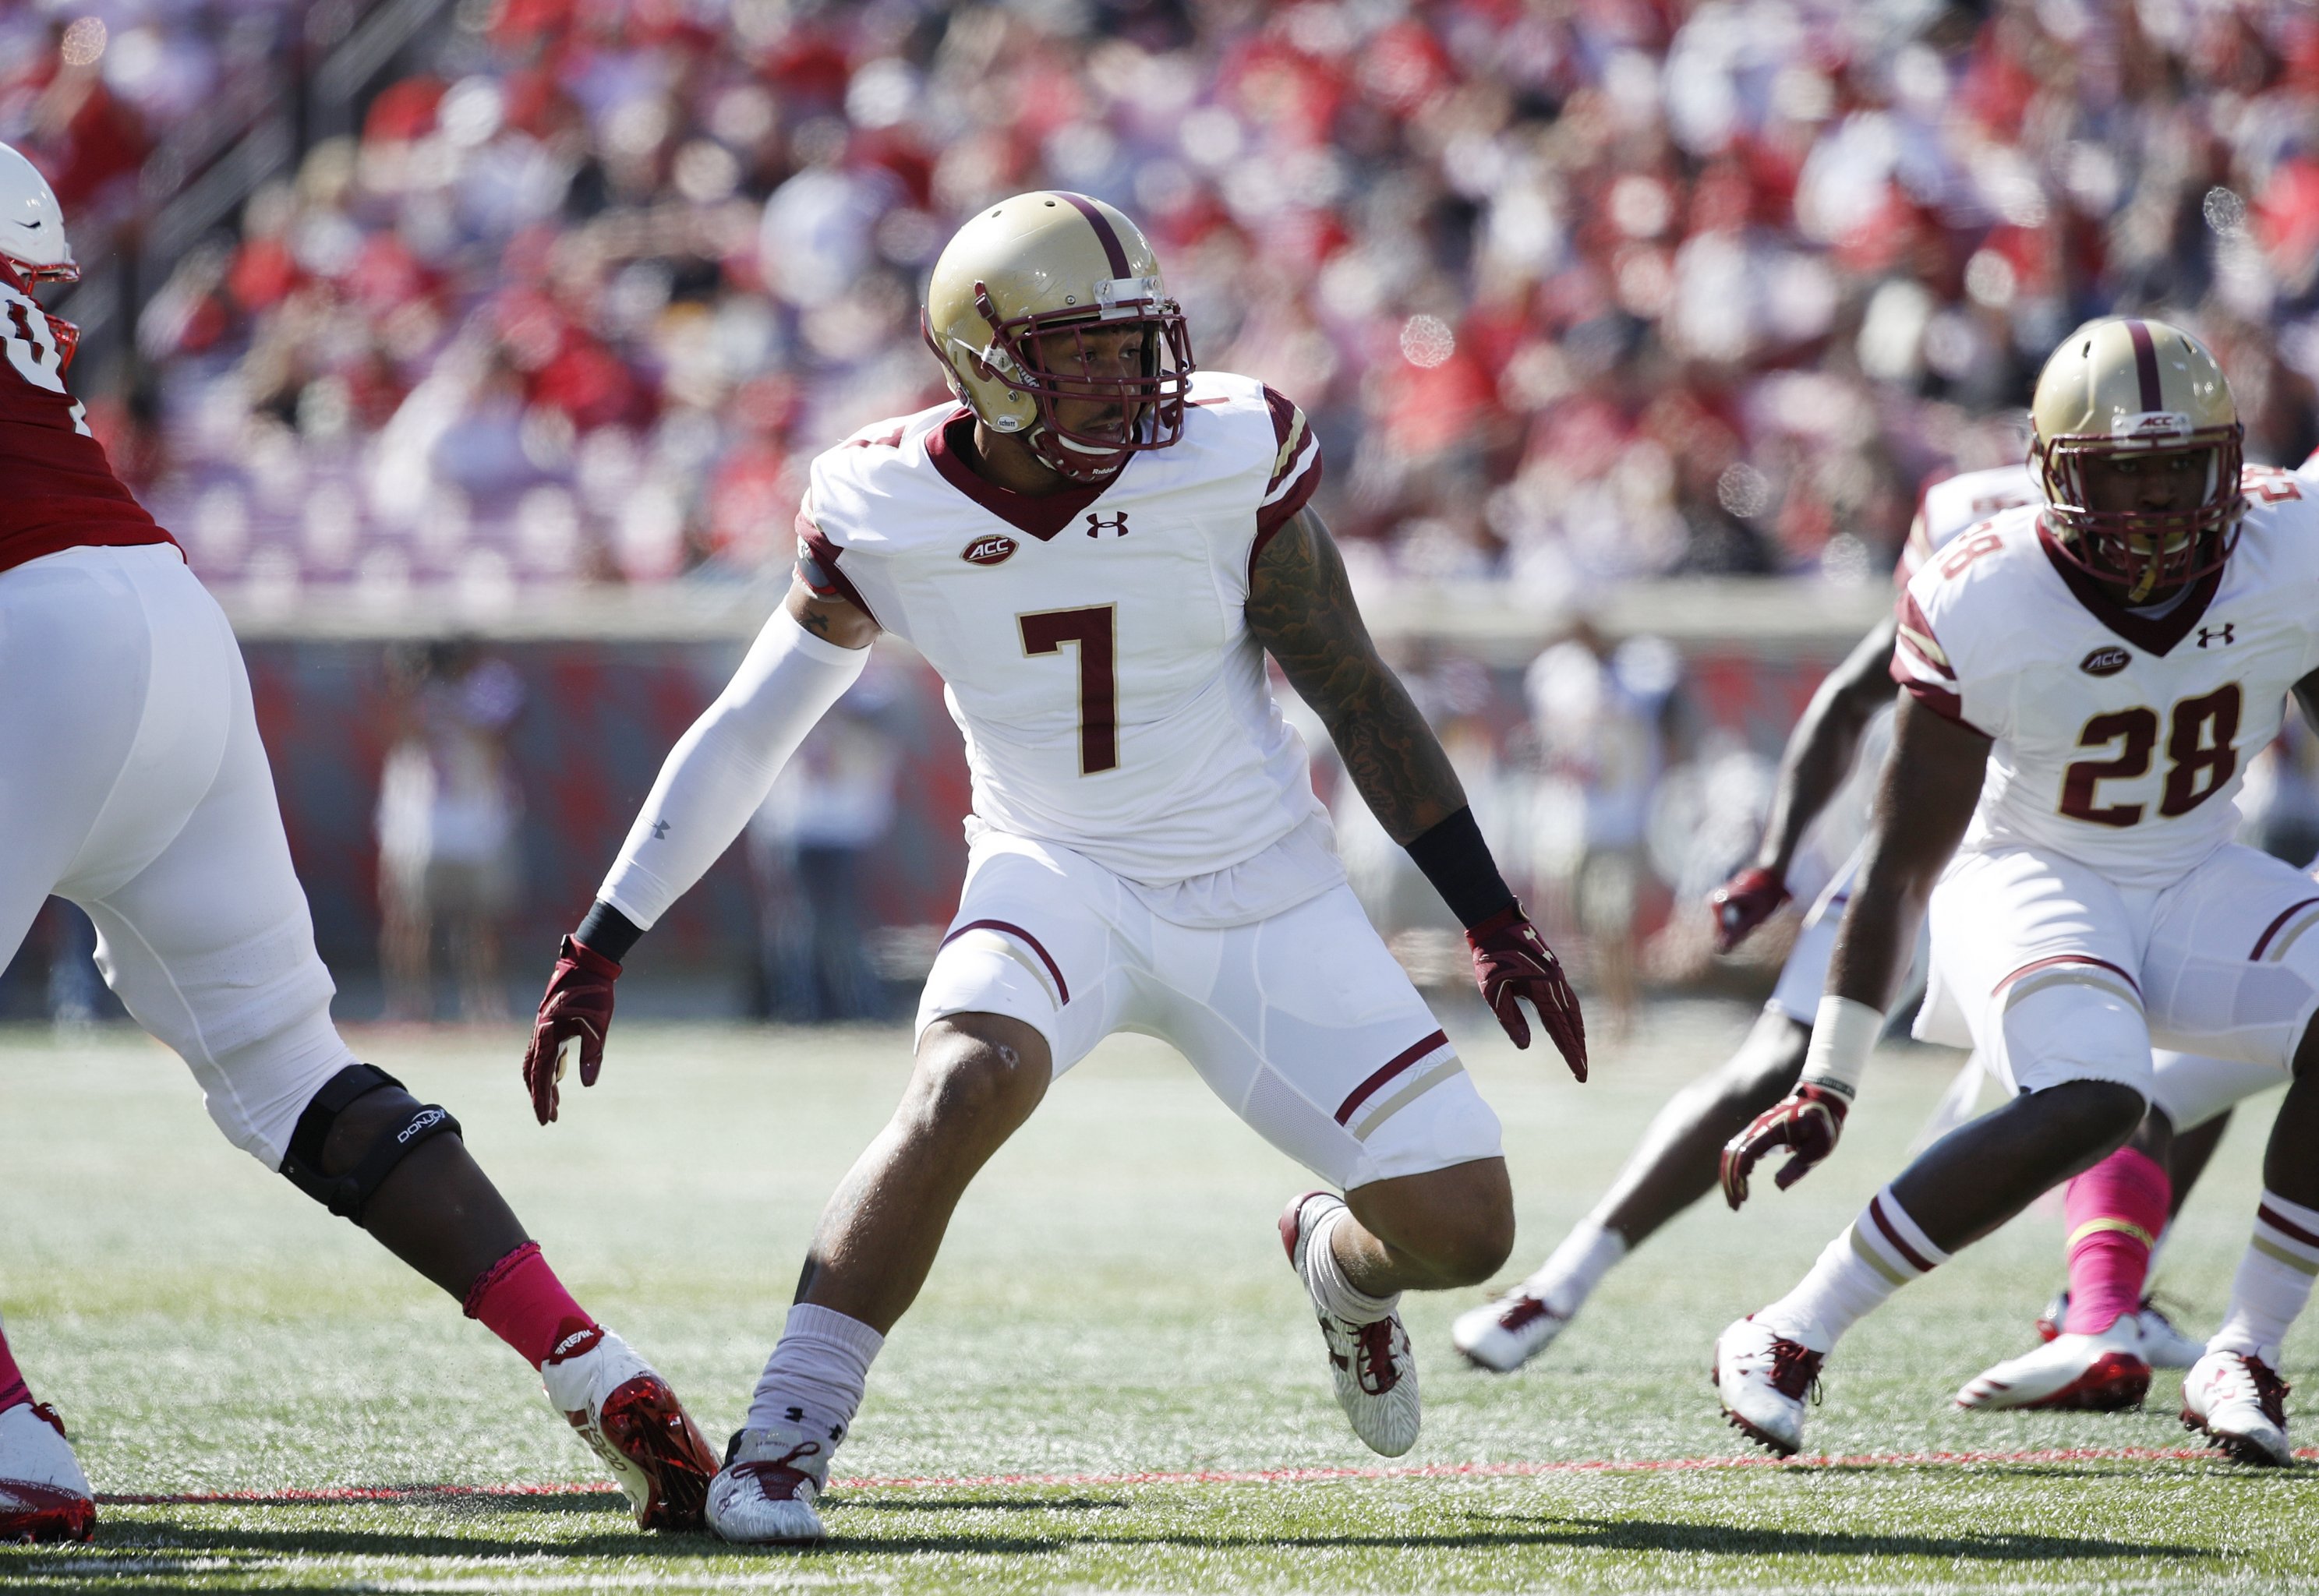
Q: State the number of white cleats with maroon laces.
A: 5